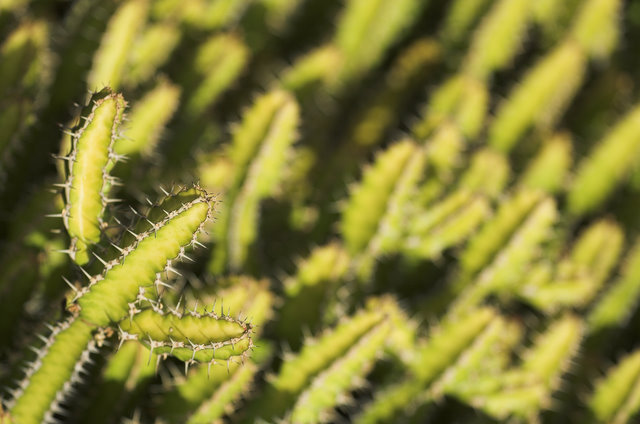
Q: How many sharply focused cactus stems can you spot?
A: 3